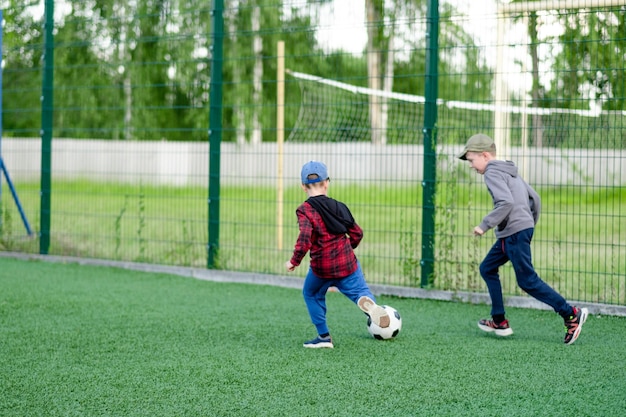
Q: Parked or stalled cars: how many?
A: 0